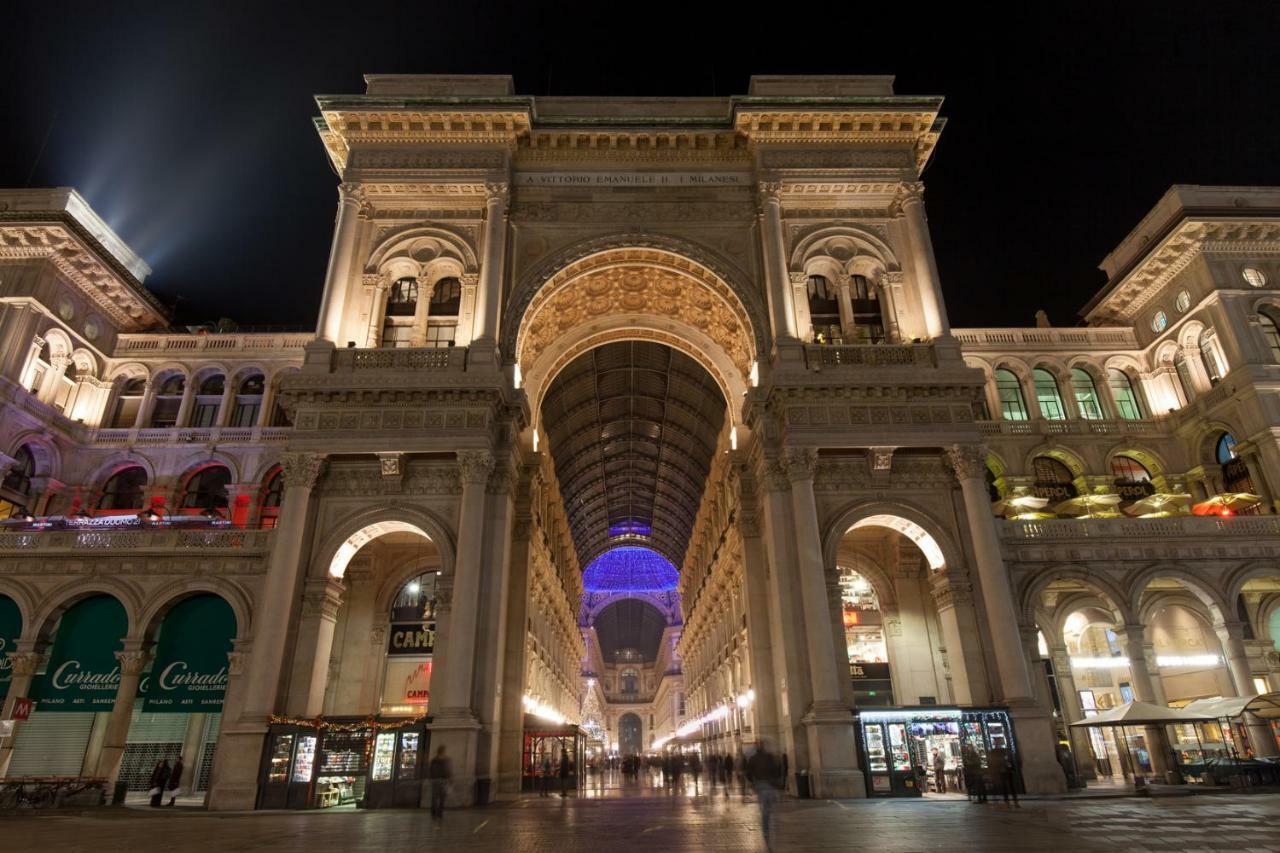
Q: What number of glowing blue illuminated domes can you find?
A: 1